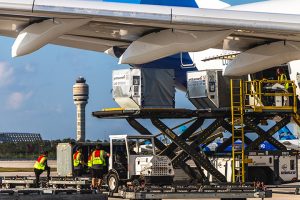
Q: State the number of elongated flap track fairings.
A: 3